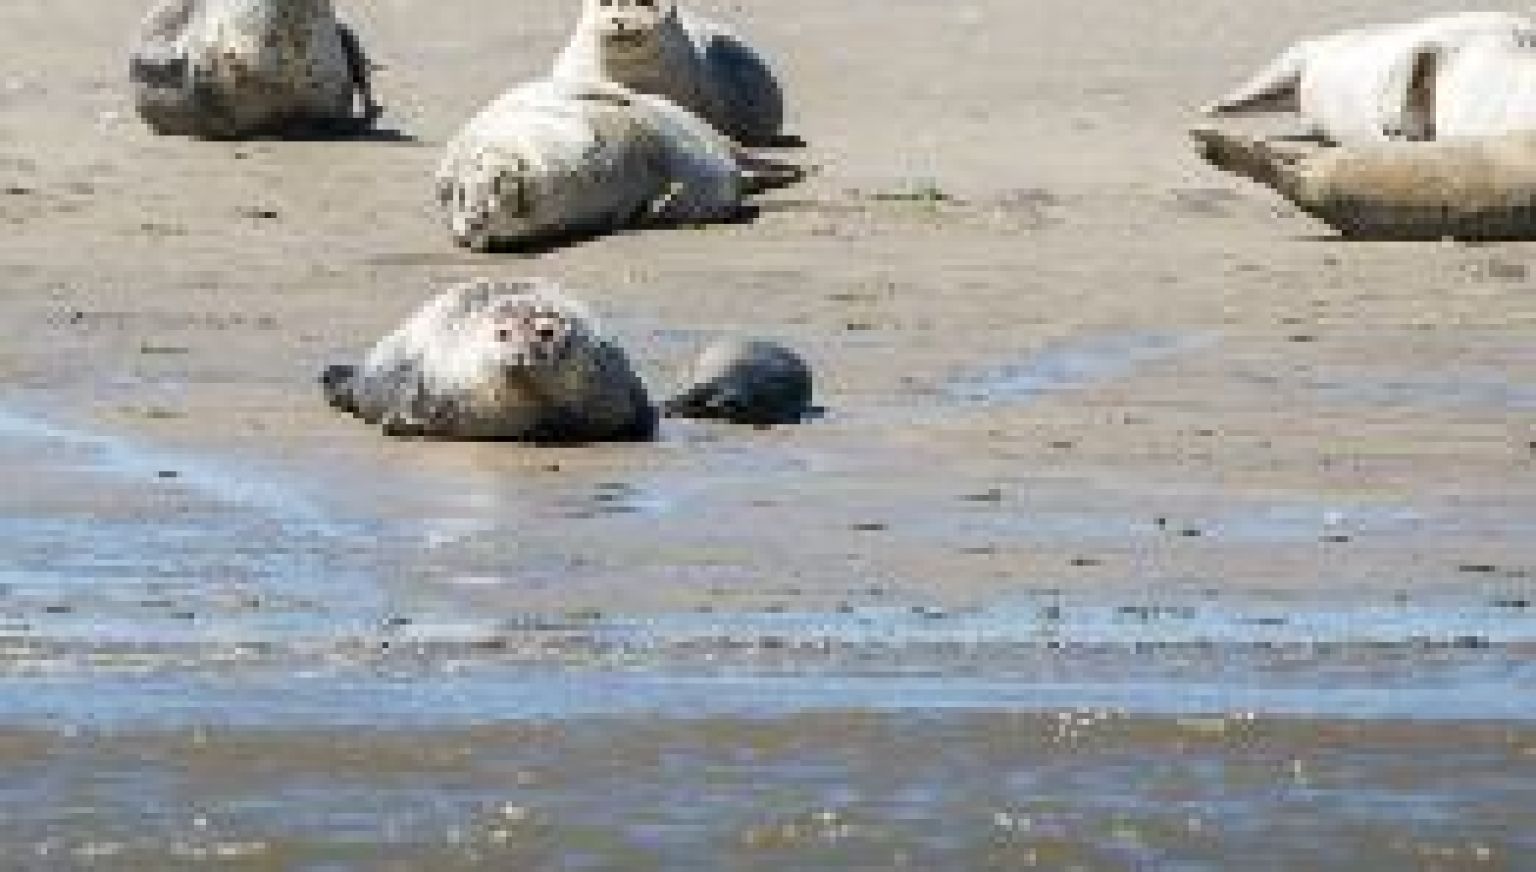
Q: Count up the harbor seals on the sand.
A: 7